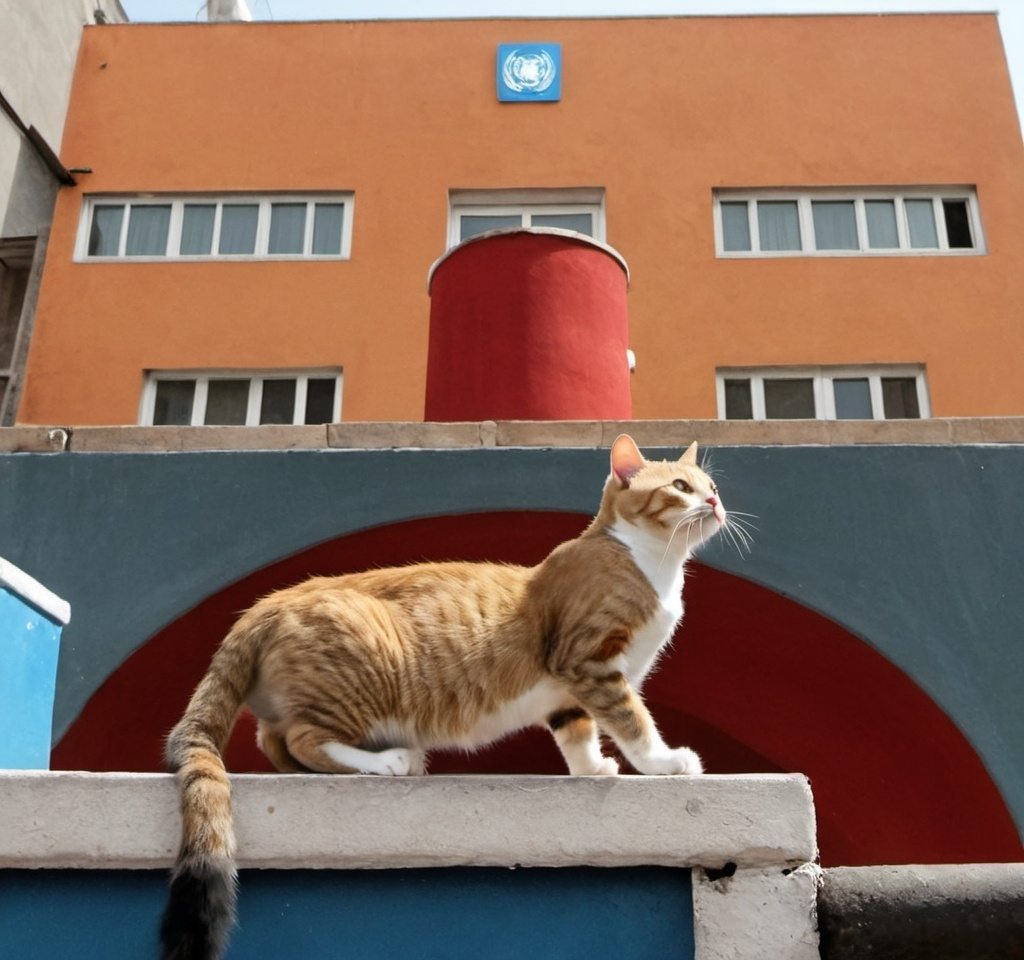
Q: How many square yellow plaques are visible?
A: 0